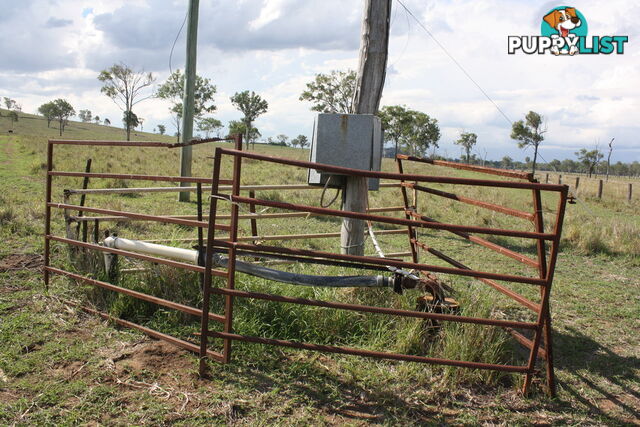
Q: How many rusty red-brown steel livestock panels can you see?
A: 3